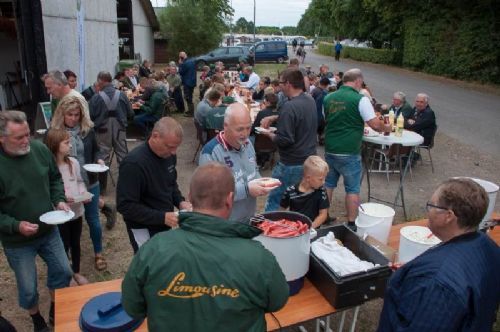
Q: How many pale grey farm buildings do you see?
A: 1